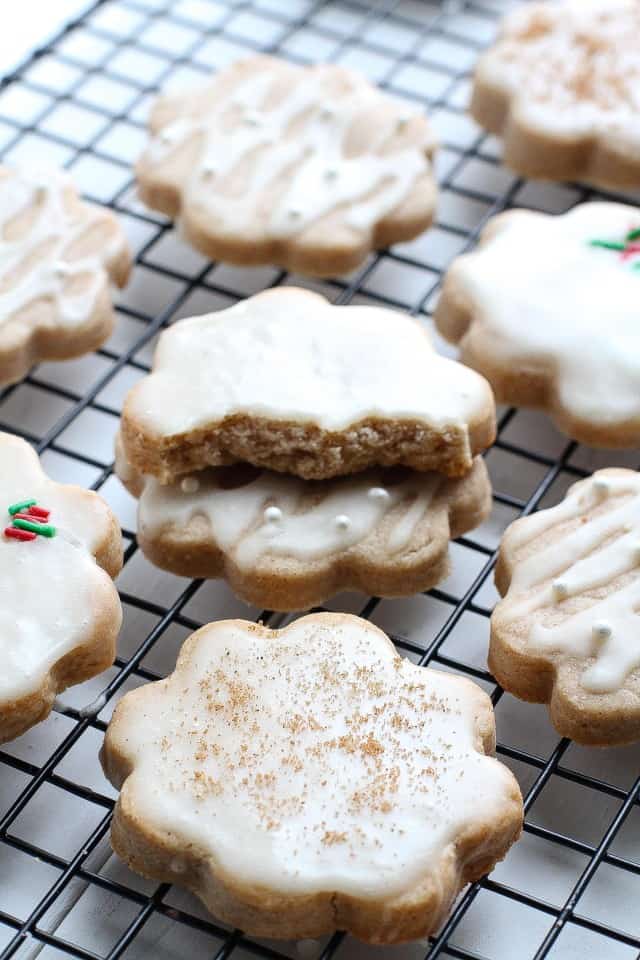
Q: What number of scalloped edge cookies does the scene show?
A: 9